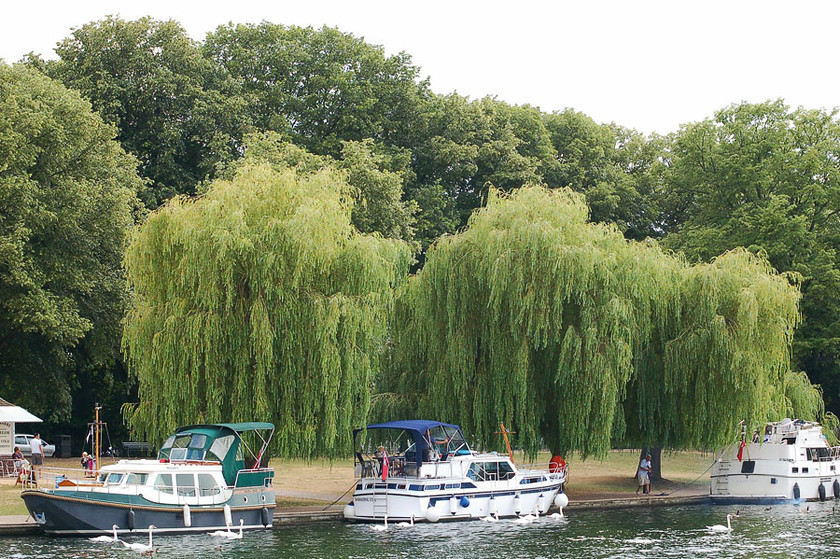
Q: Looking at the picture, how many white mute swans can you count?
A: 11